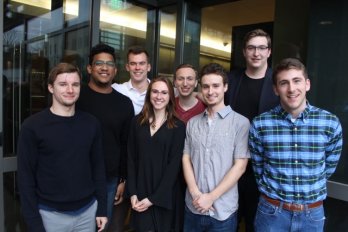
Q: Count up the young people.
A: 8